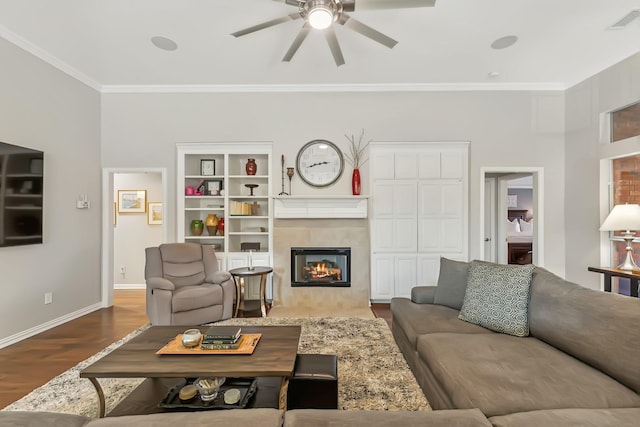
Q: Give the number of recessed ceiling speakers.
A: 2